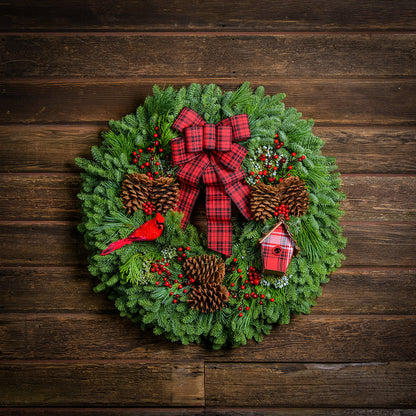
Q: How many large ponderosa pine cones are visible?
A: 6